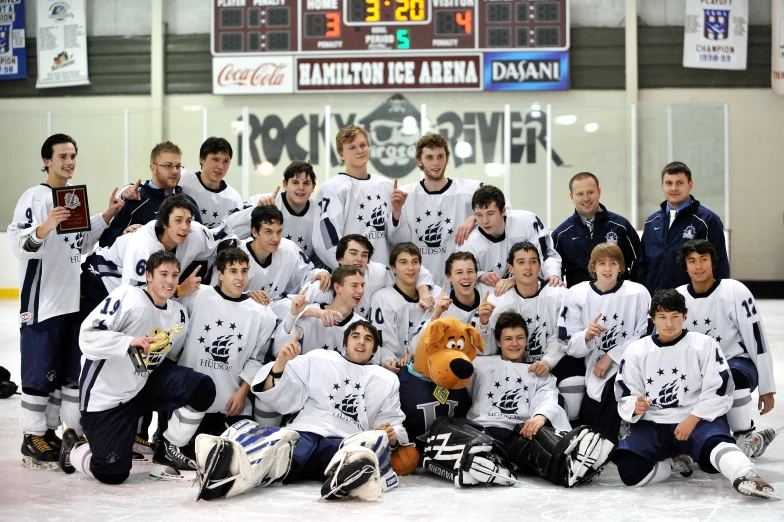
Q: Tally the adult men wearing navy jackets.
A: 3